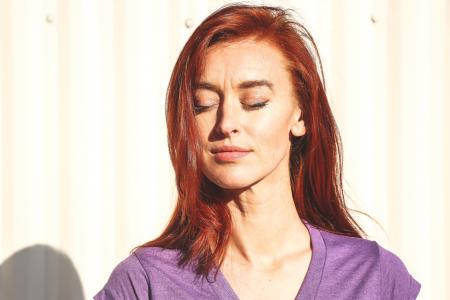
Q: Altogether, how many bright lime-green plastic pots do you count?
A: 0